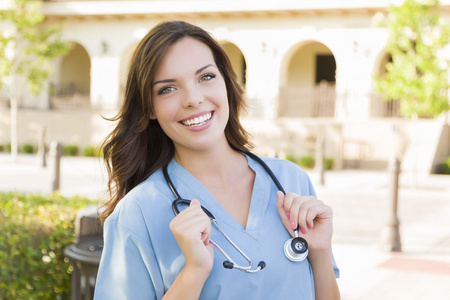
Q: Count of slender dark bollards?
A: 4